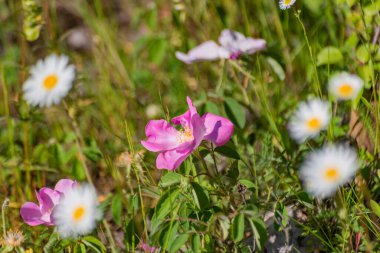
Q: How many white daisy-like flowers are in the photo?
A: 6